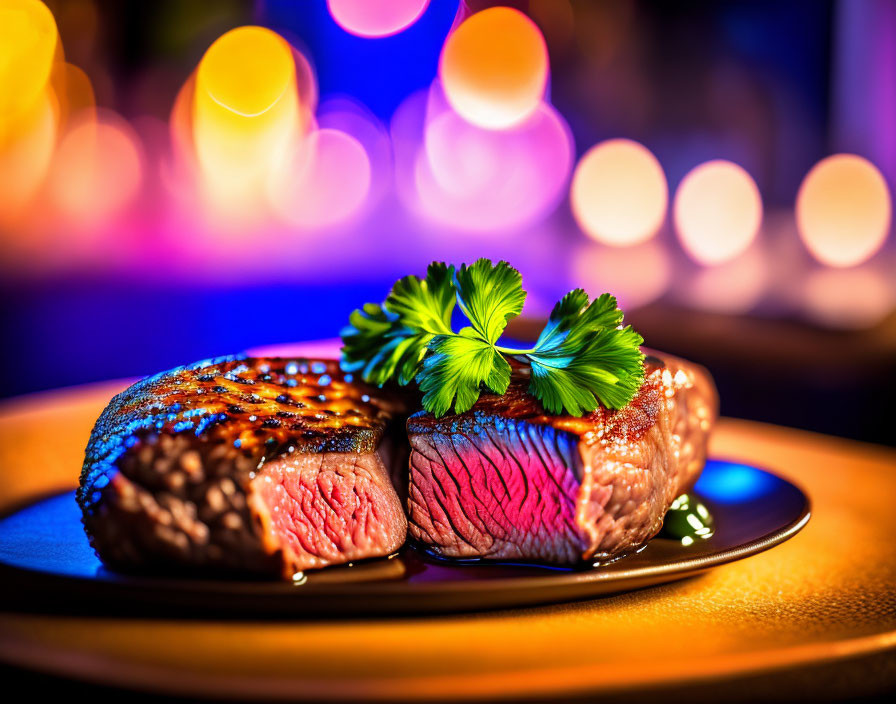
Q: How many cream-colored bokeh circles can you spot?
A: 3